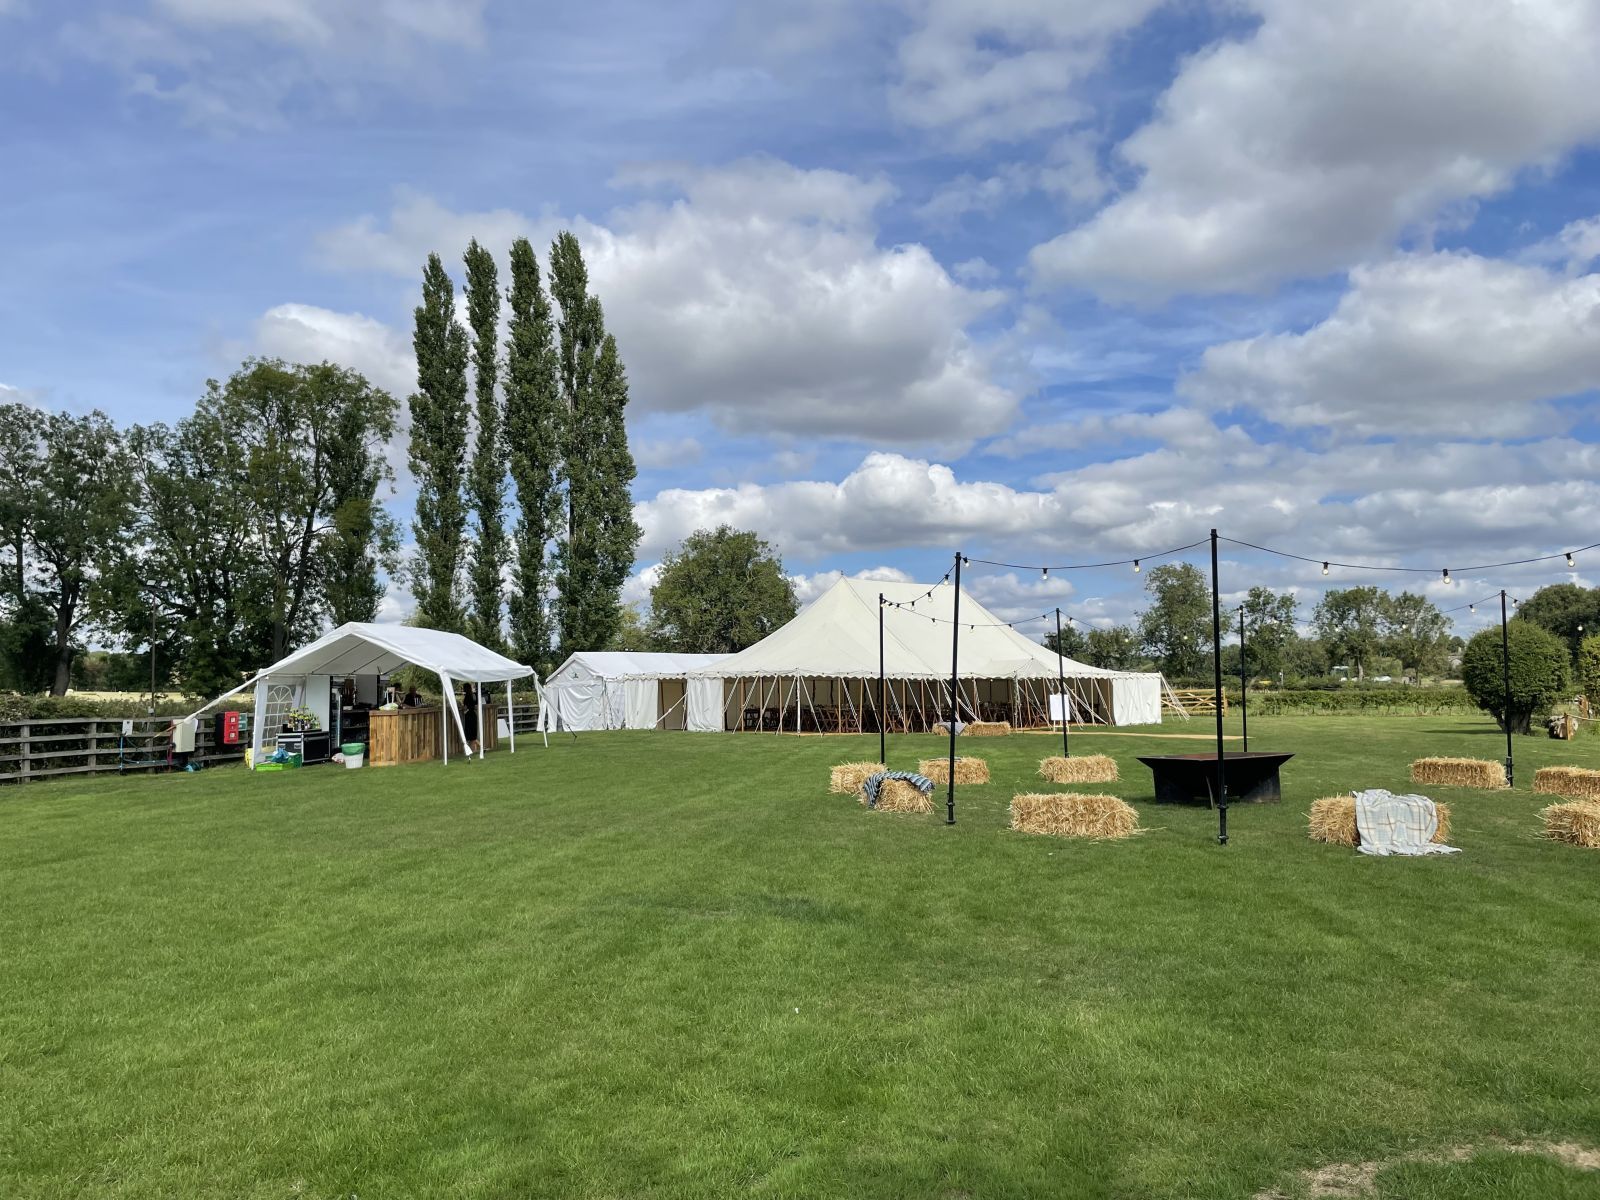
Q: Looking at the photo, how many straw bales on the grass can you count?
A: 11